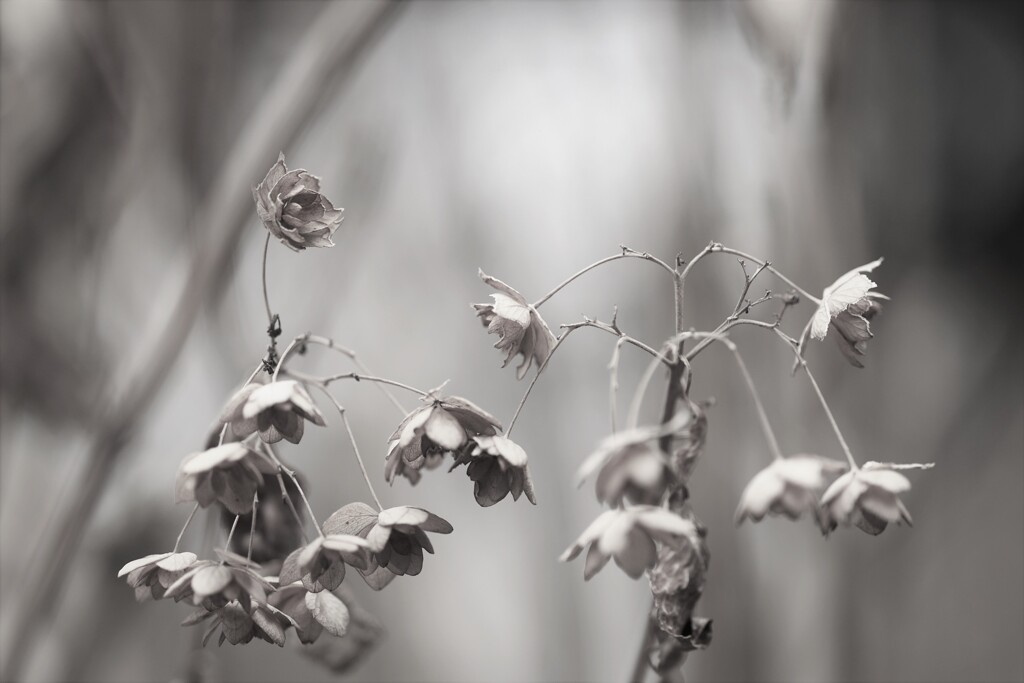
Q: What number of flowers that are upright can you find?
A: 1